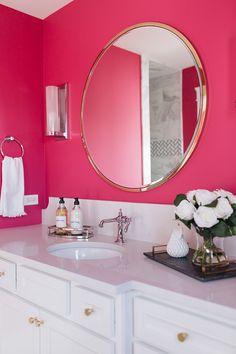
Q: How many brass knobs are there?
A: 5